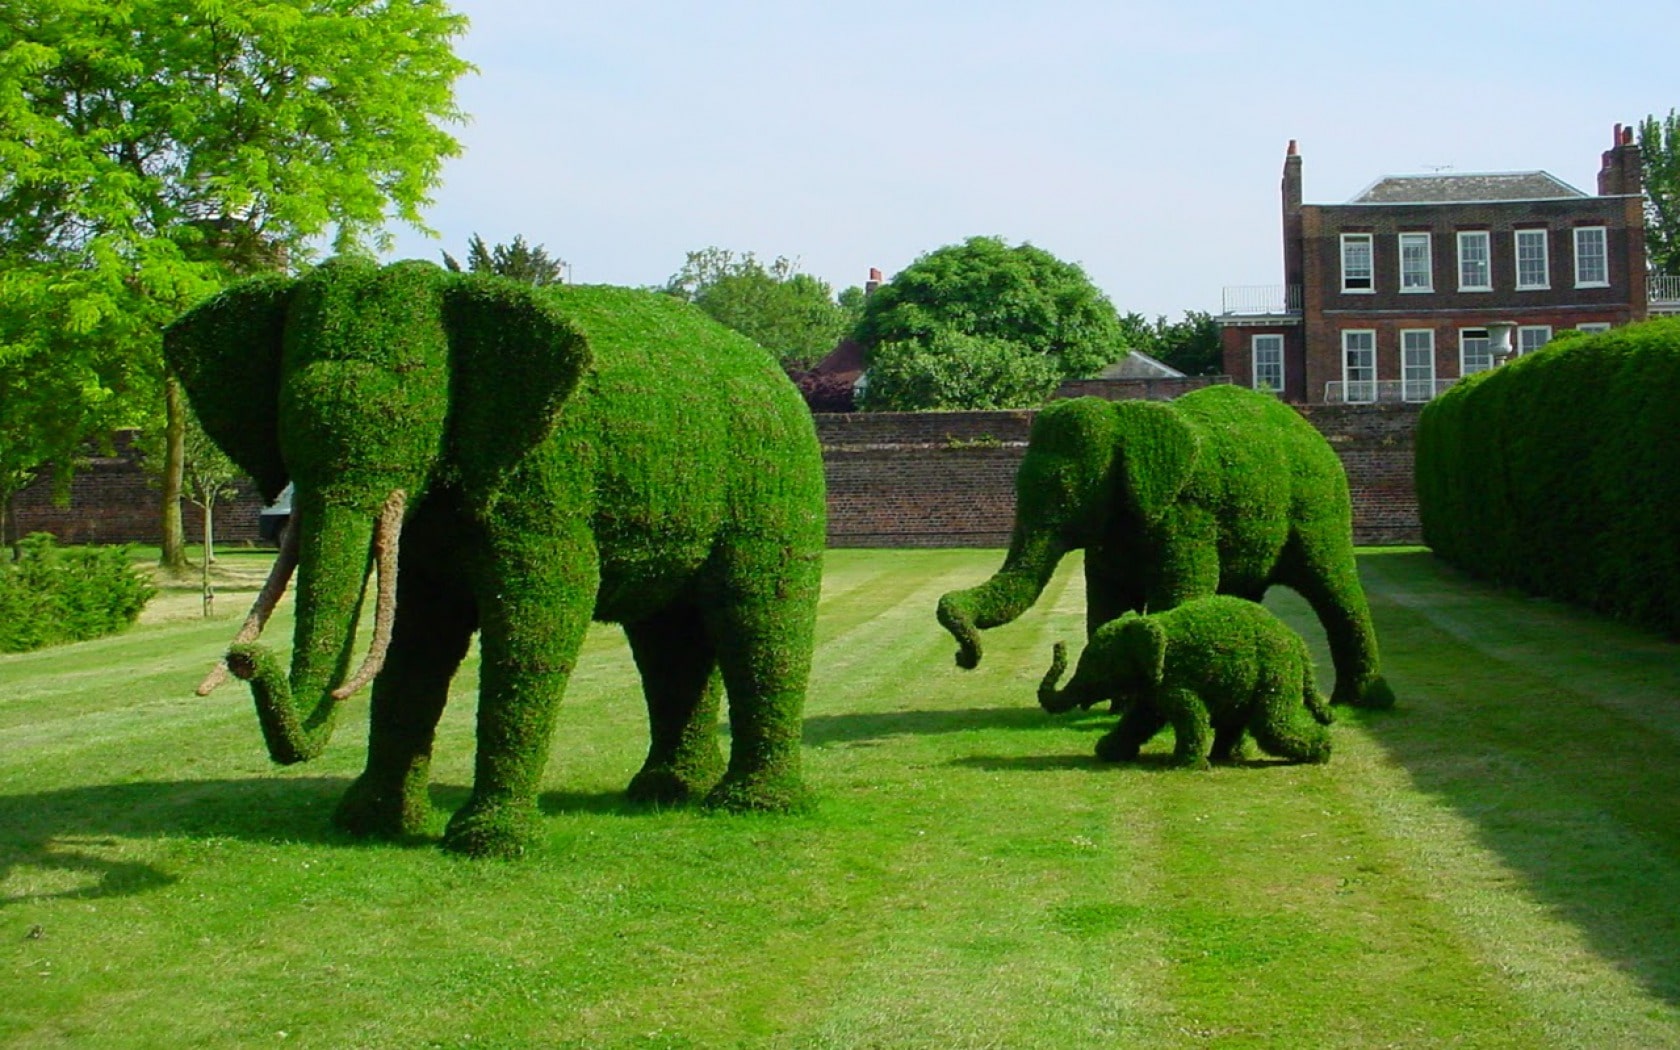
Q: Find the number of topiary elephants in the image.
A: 3